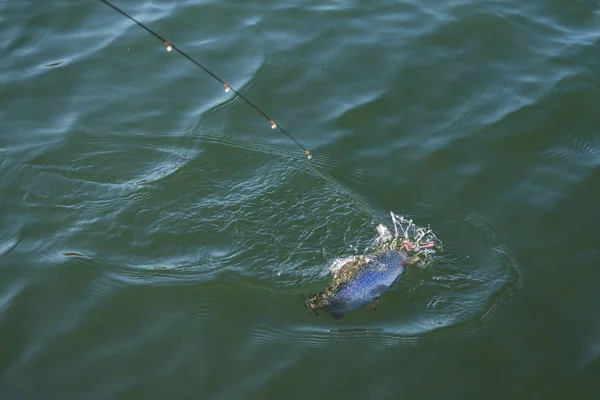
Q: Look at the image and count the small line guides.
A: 4